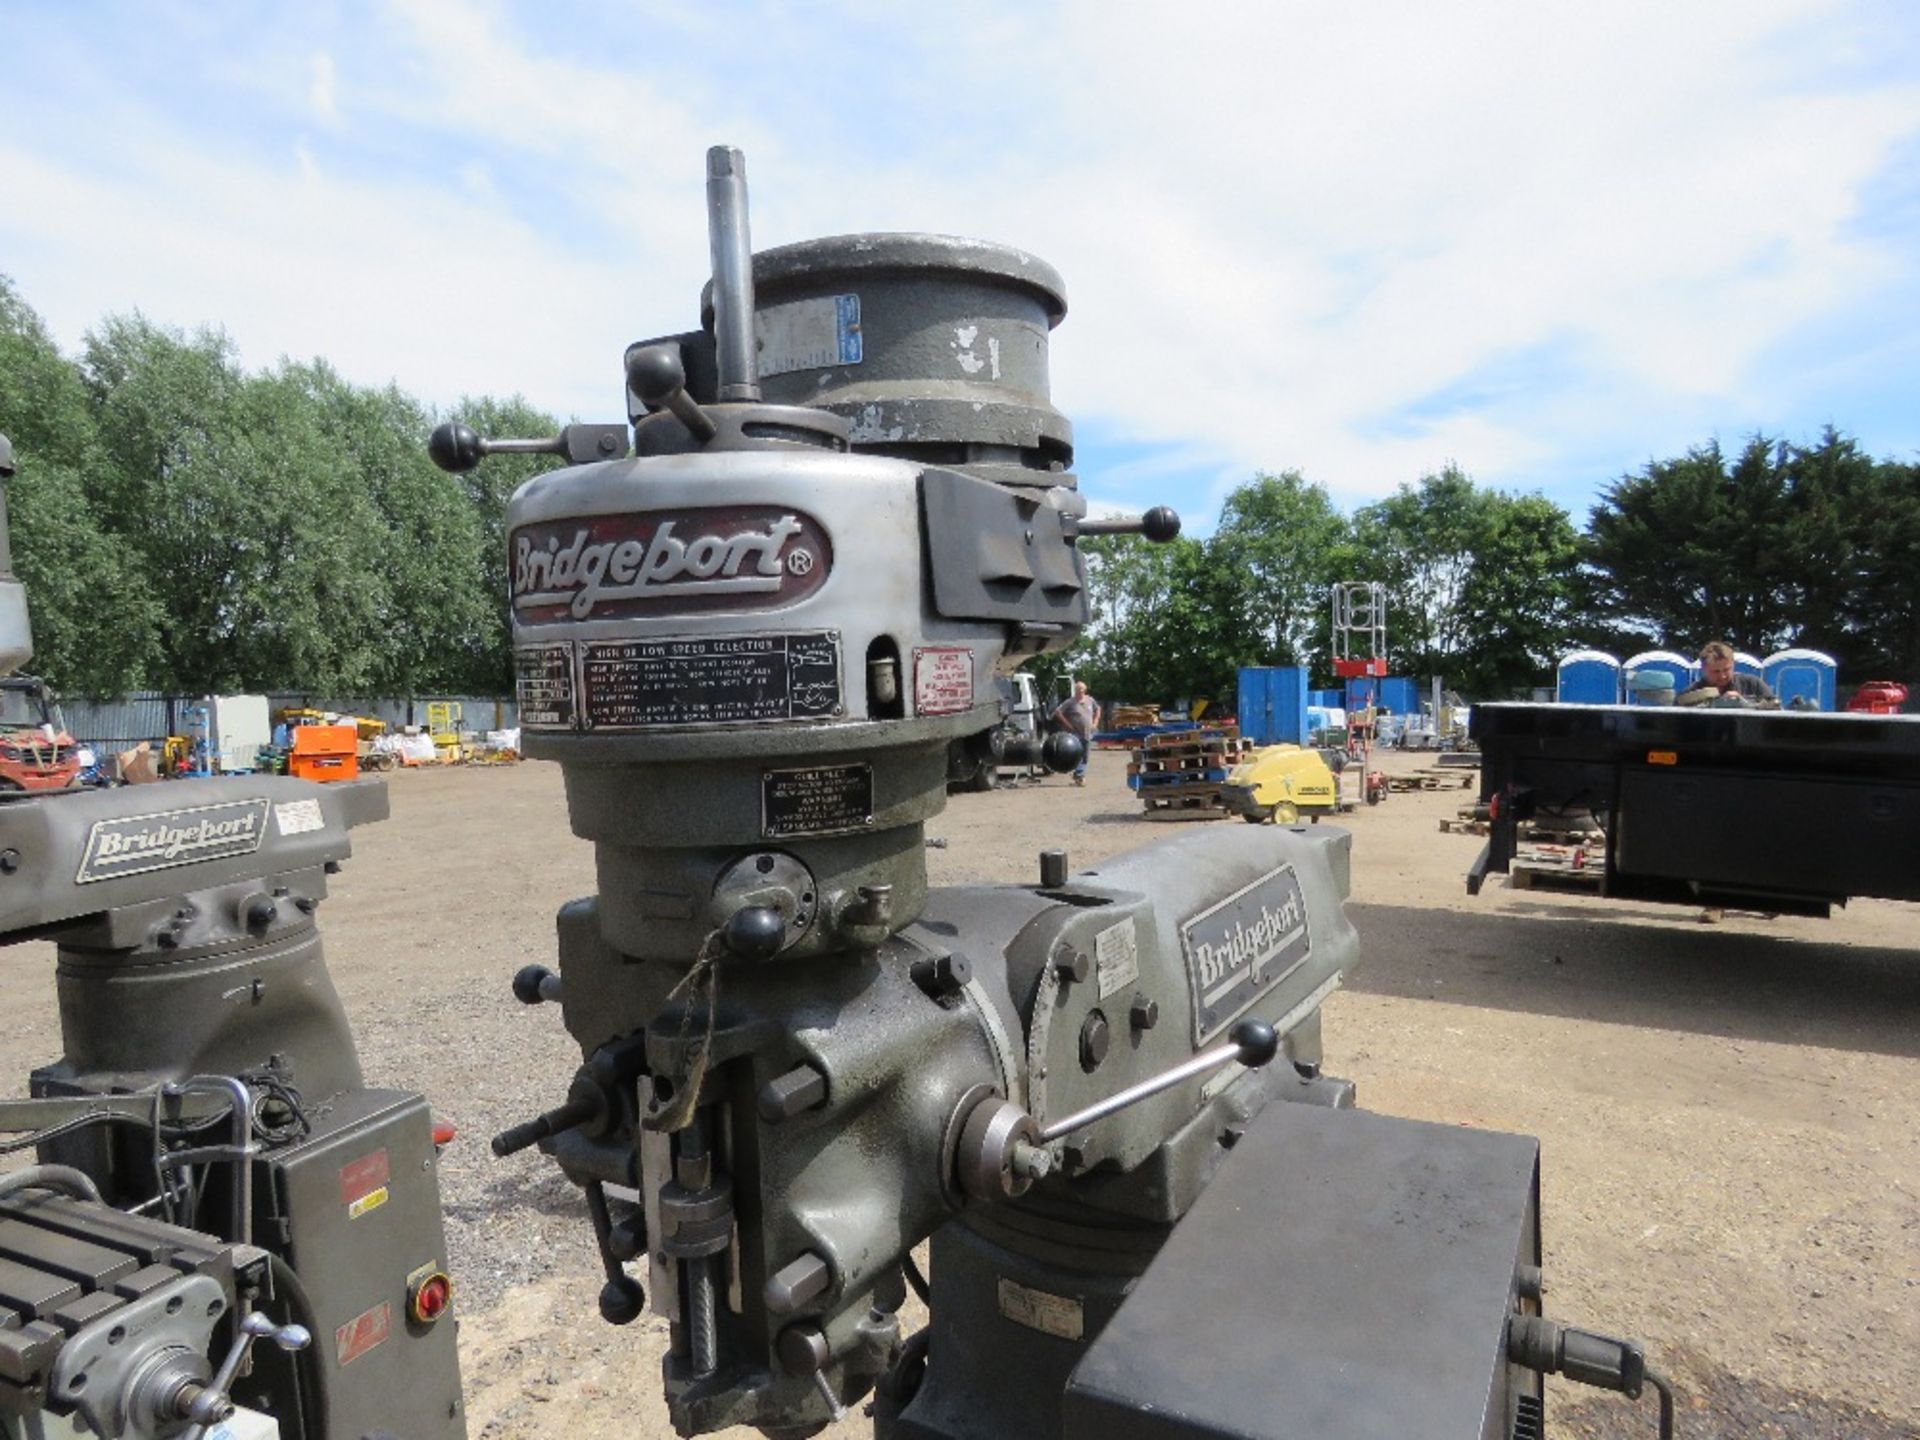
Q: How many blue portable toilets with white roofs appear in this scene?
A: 4